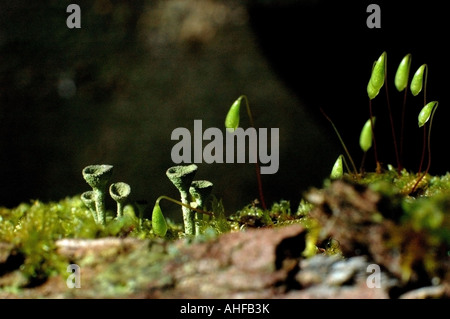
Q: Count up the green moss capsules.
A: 9